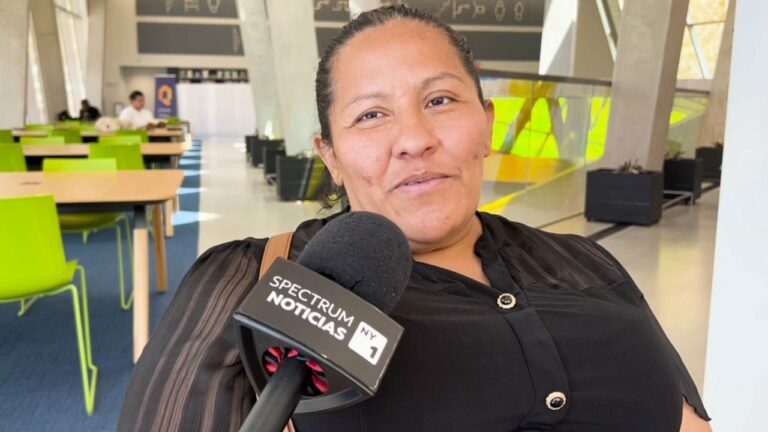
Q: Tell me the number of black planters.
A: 7